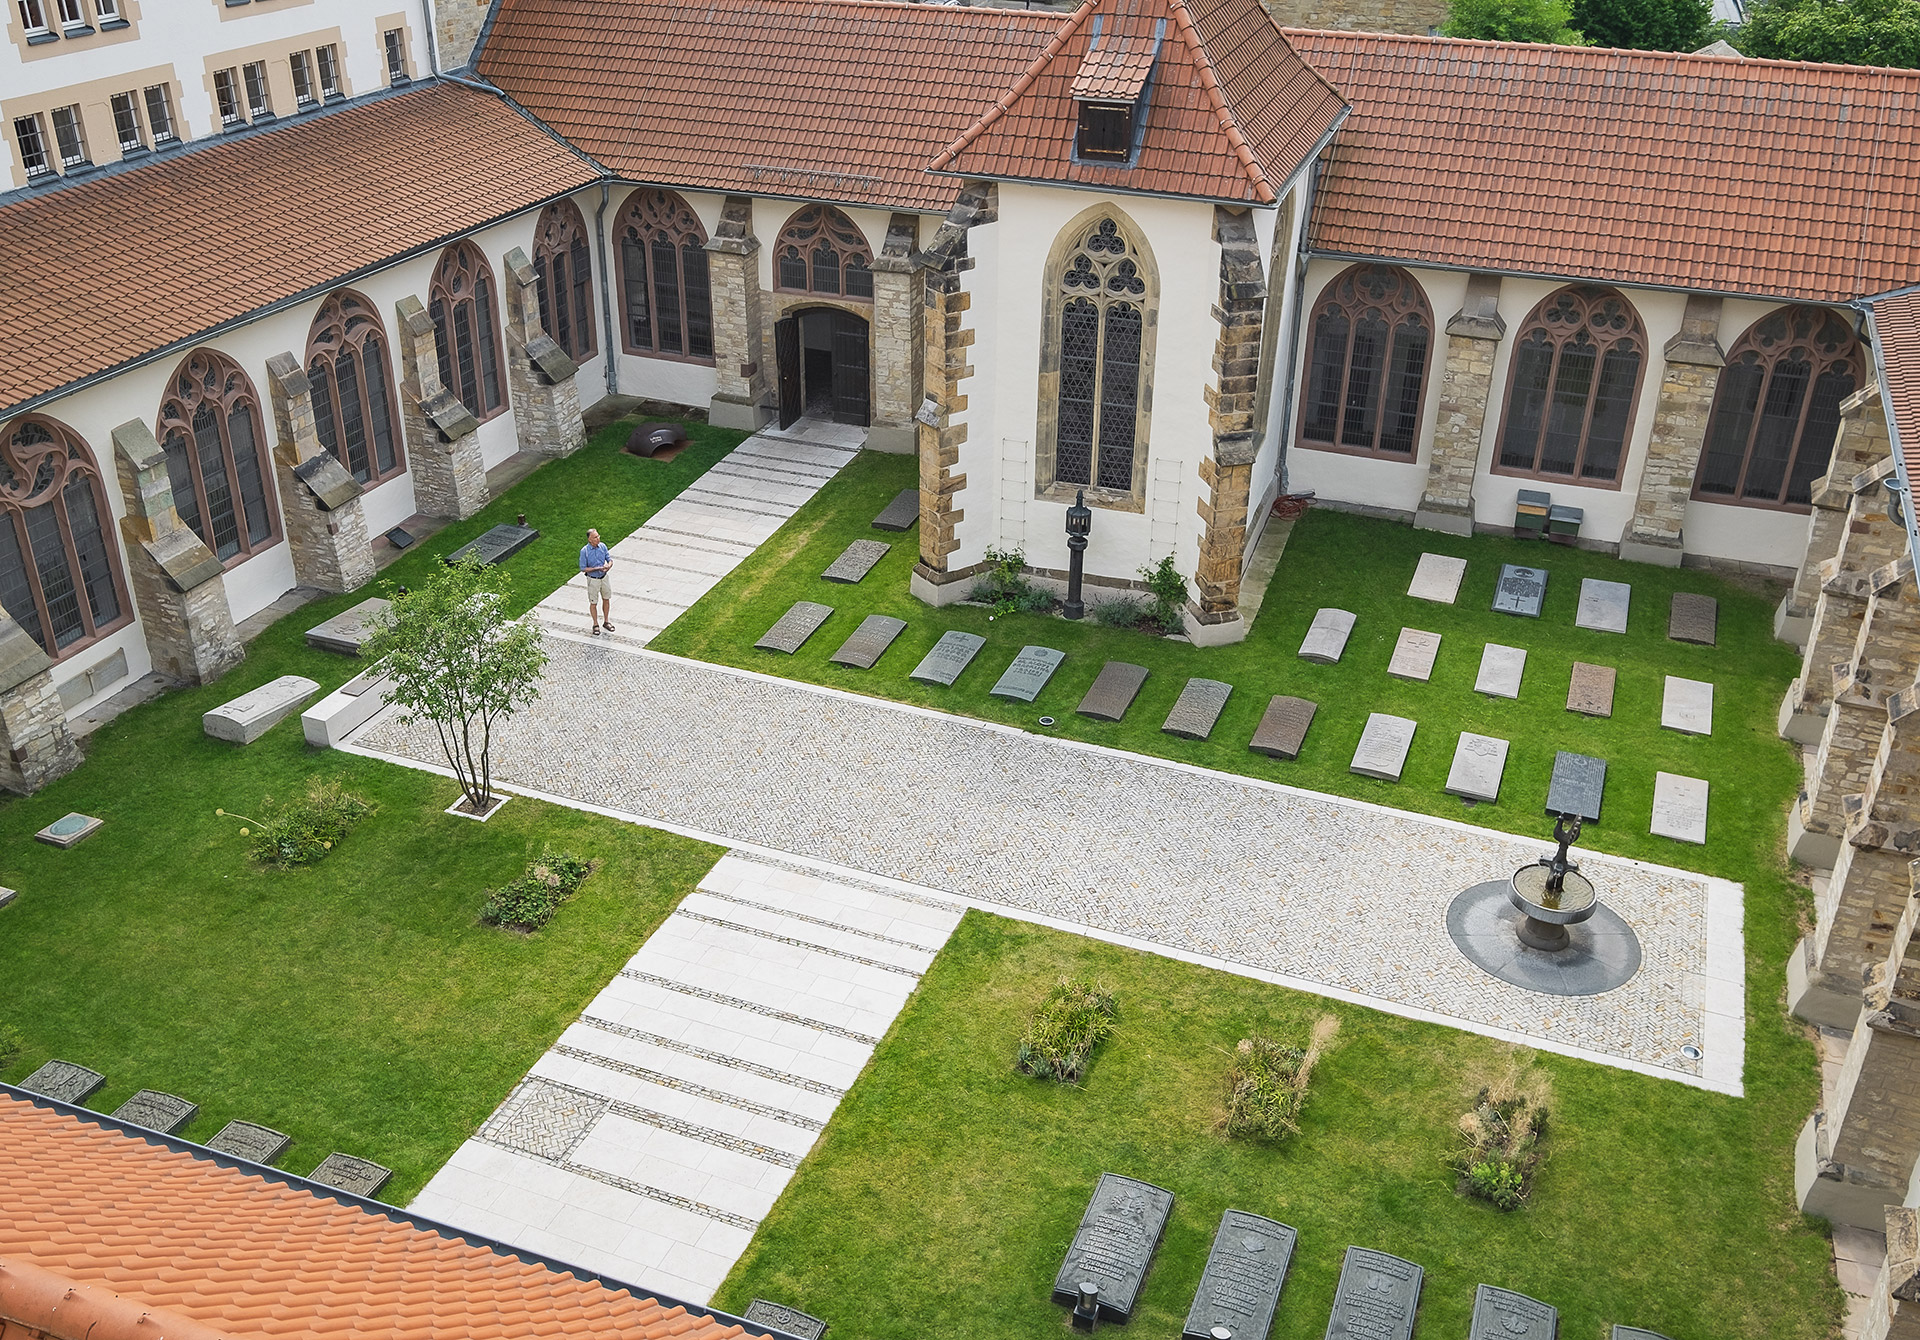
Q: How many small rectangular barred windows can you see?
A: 9